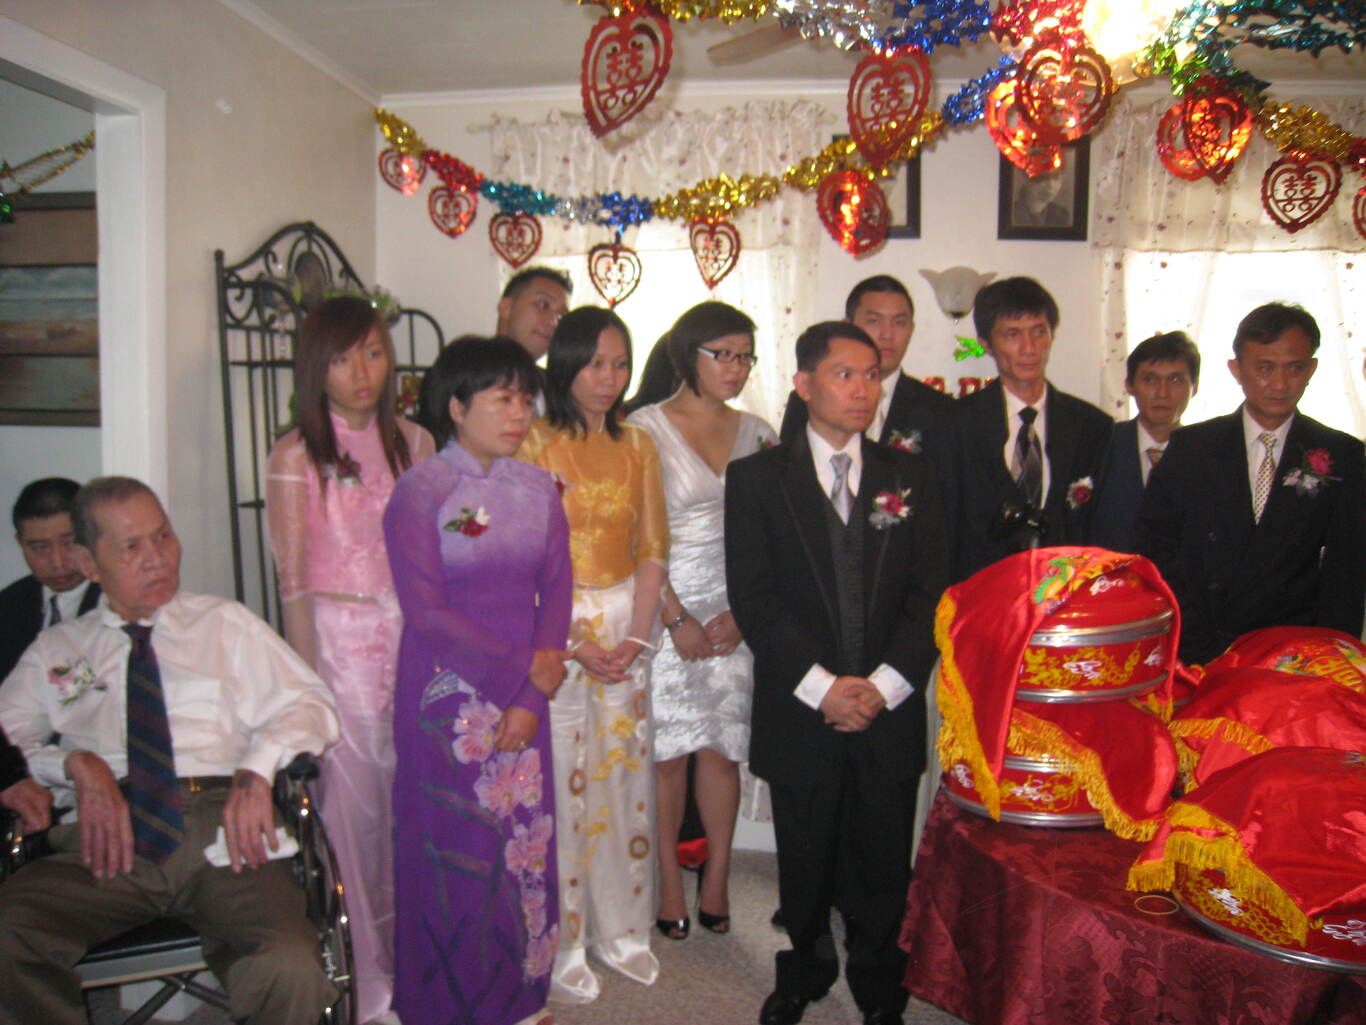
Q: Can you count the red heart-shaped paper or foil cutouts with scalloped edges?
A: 14